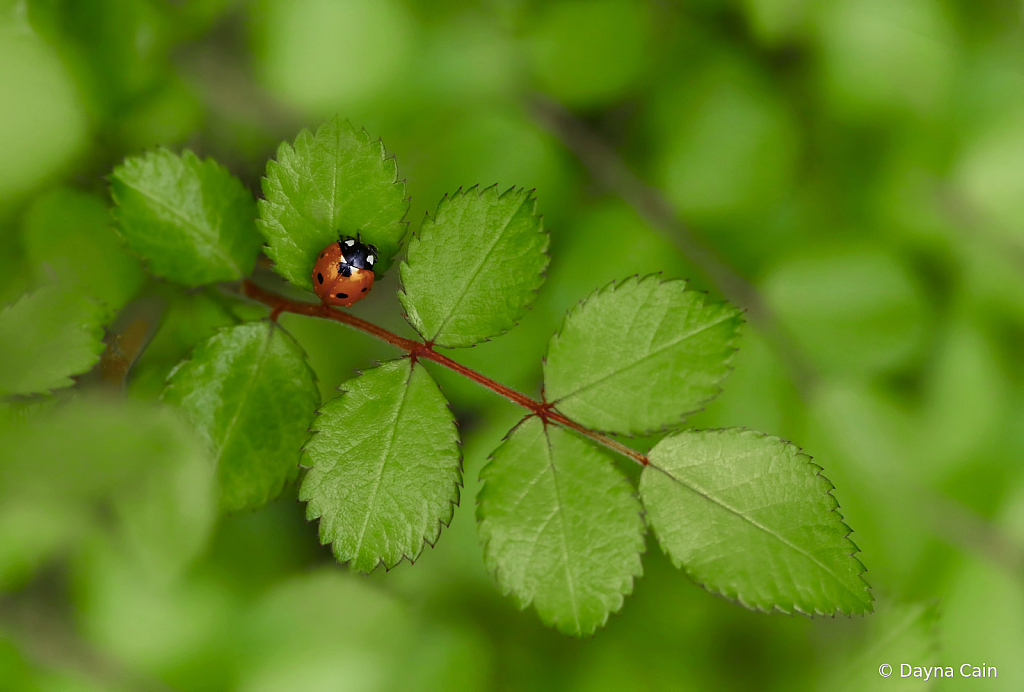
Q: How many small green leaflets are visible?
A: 8